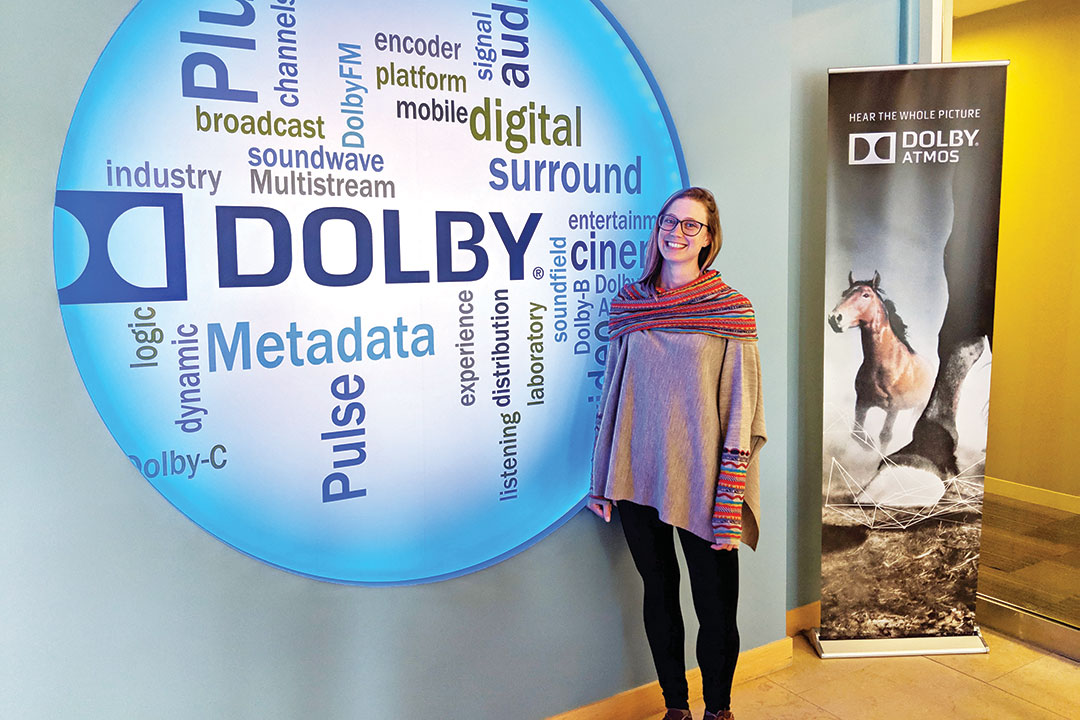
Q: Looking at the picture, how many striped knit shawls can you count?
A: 1